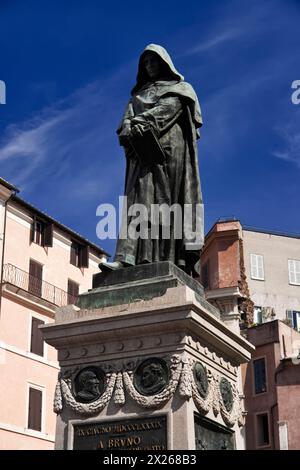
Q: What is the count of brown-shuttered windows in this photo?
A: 6